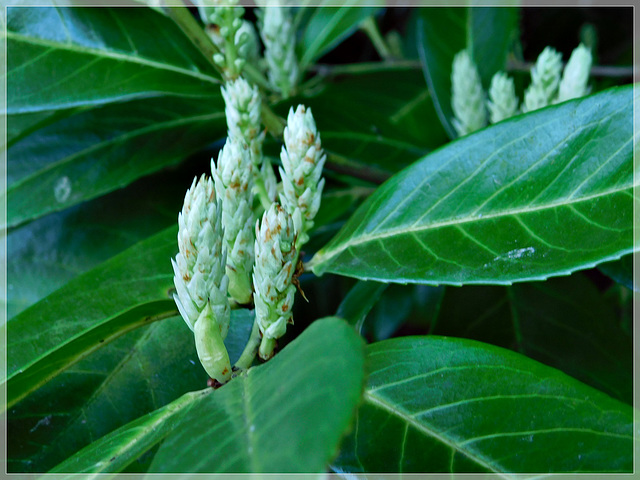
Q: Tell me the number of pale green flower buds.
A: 11